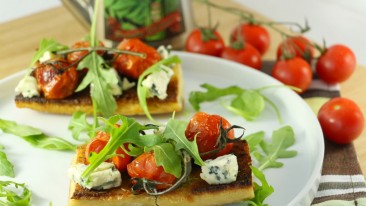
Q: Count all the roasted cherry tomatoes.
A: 6